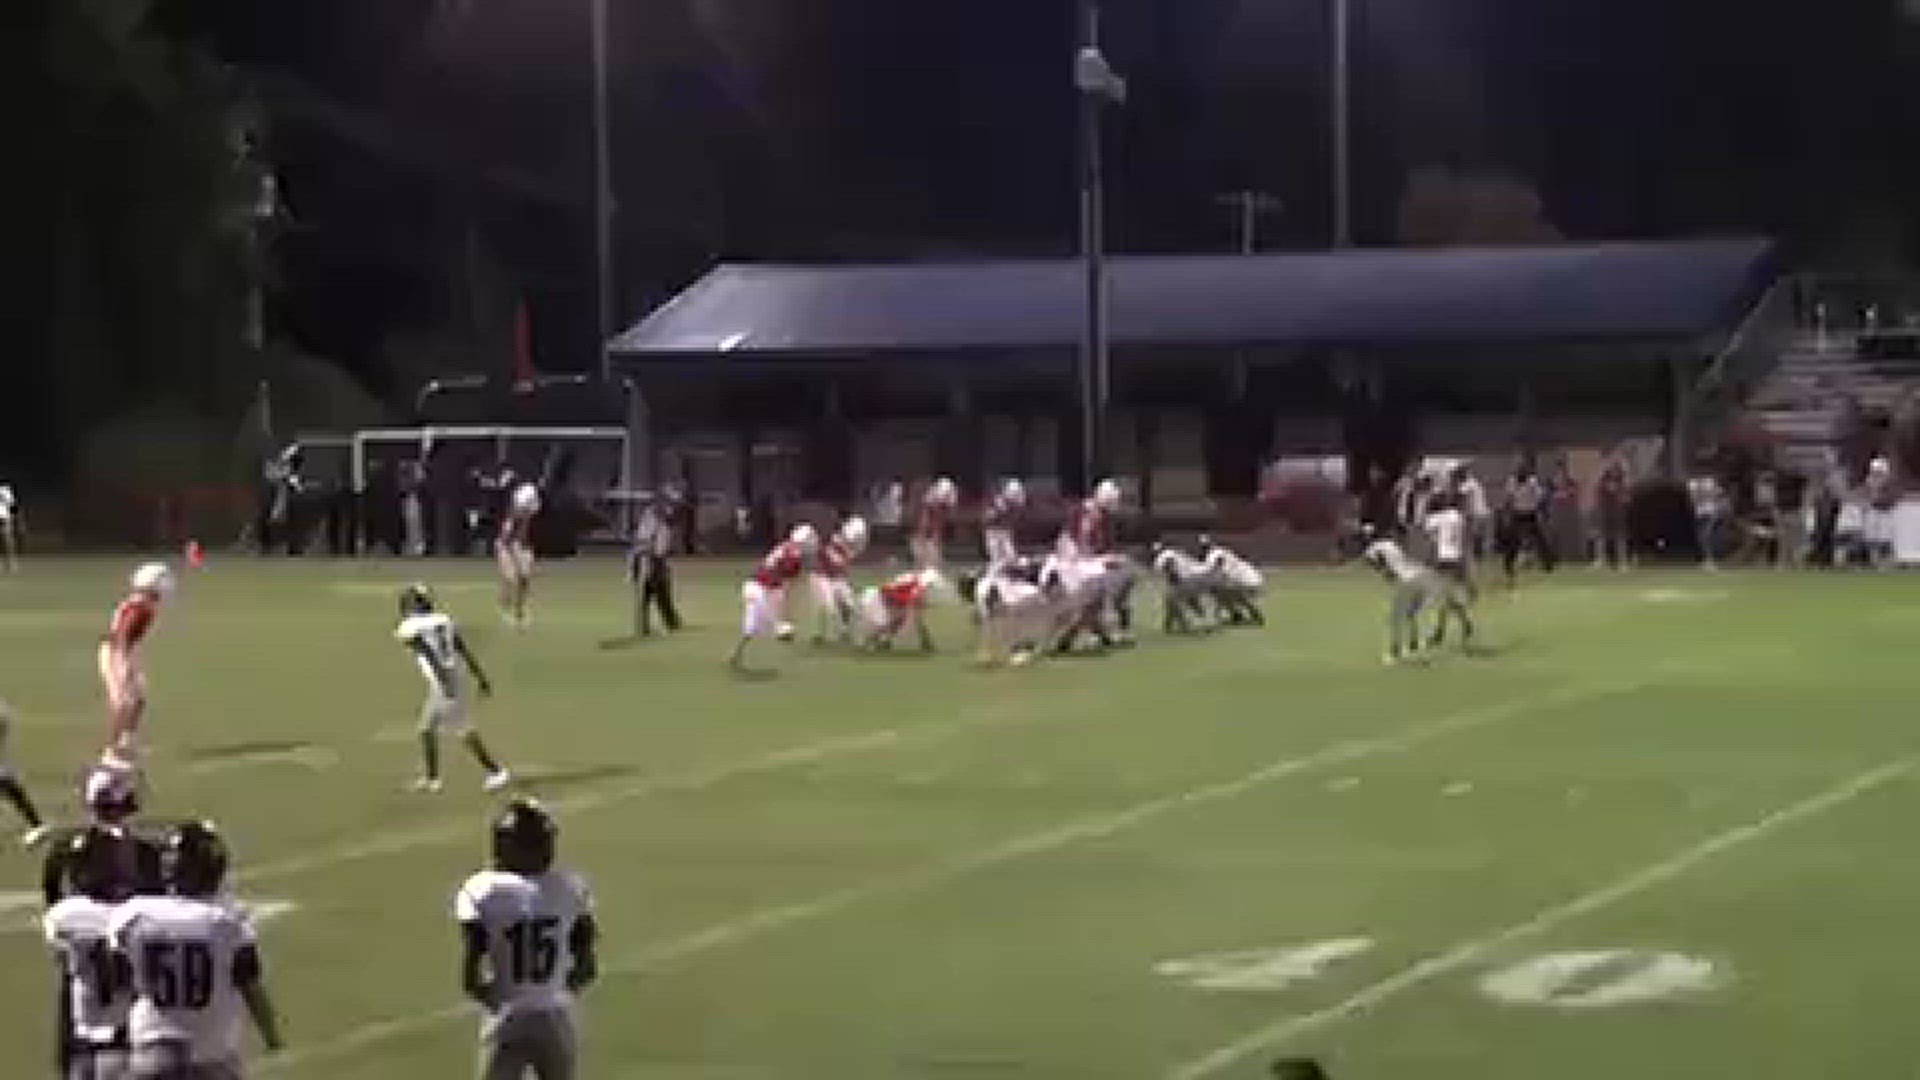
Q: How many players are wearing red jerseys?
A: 8